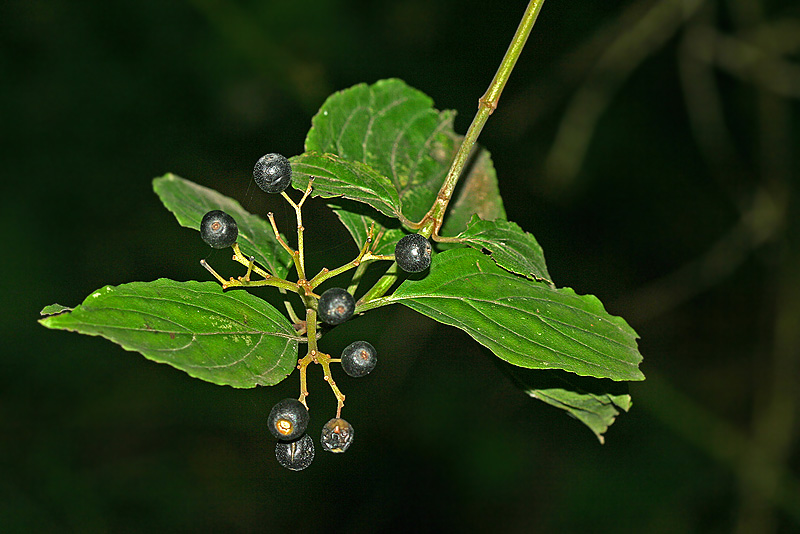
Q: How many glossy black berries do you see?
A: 8